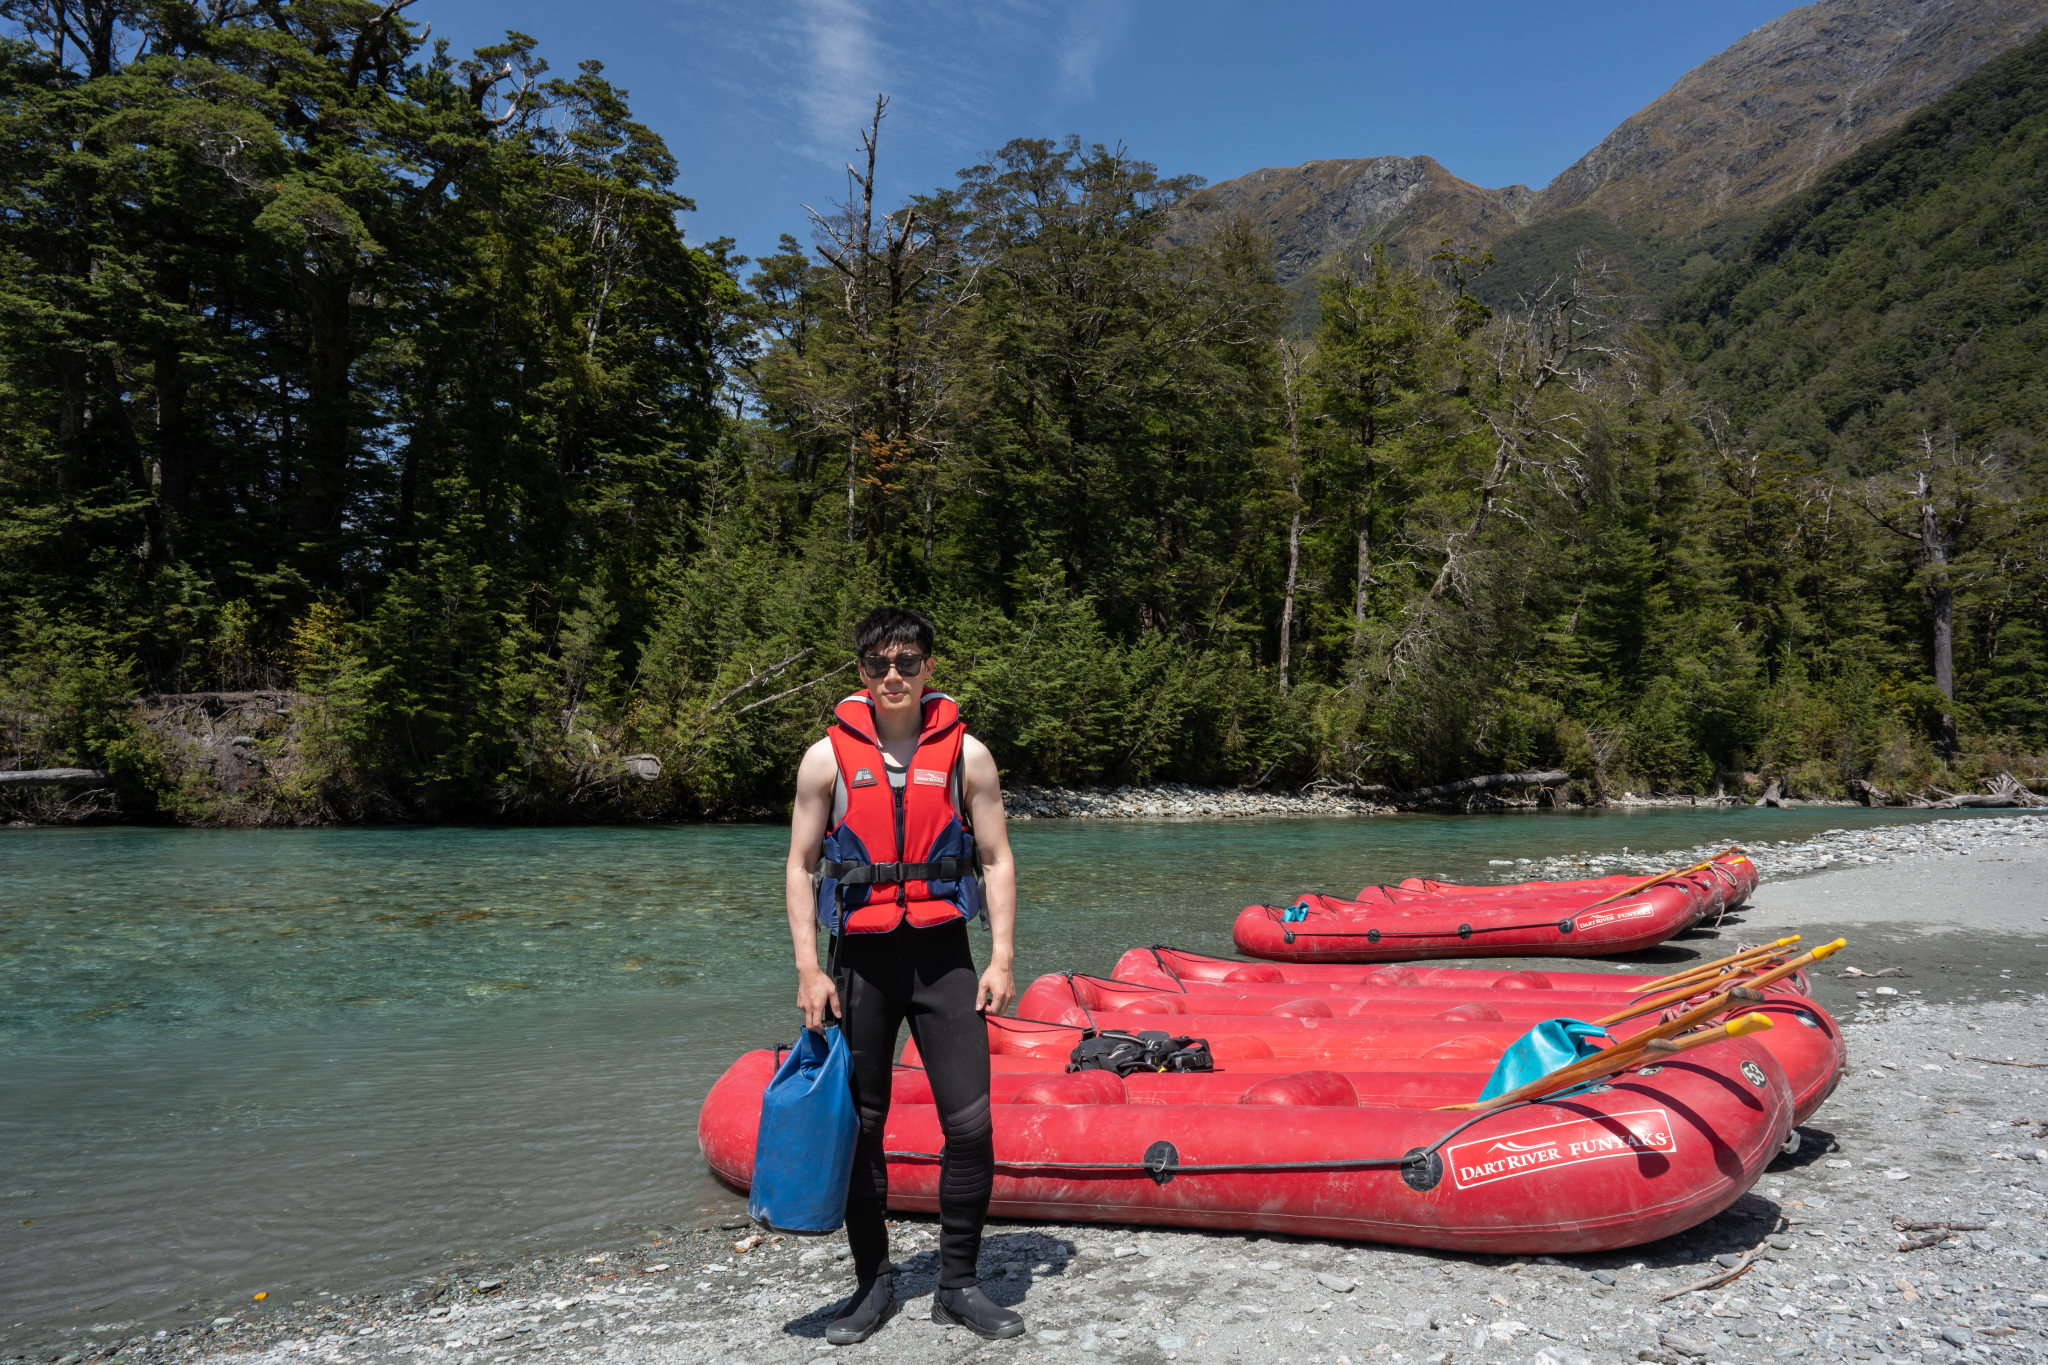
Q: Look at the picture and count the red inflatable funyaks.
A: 8